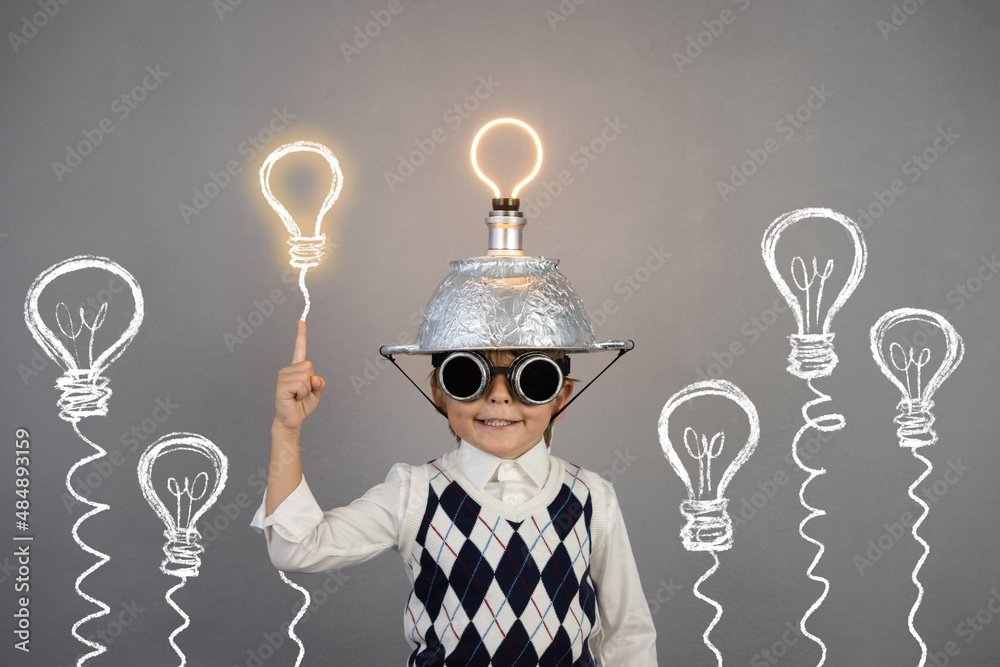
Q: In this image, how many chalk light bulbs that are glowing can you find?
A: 1